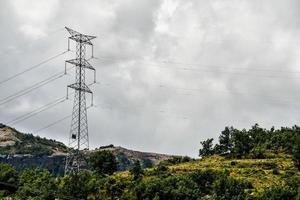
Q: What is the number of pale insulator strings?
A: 6